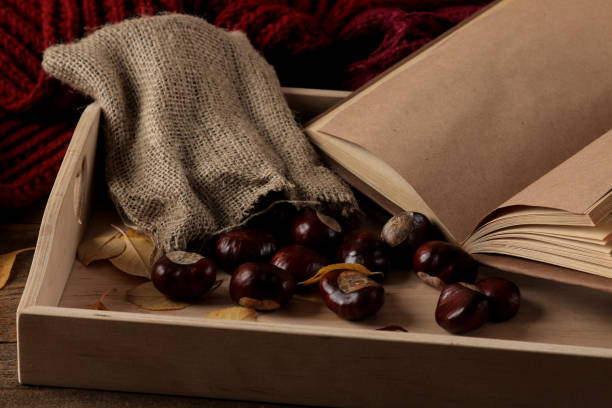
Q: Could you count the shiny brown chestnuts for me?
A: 11